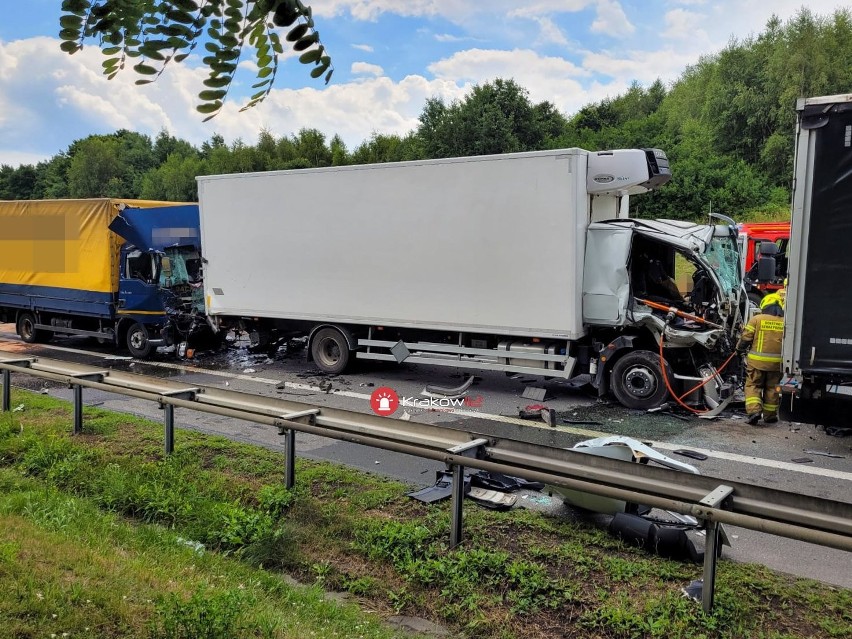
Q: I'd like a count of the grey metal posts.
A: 6